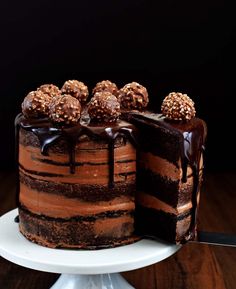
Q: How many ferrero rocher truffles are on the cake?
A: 8